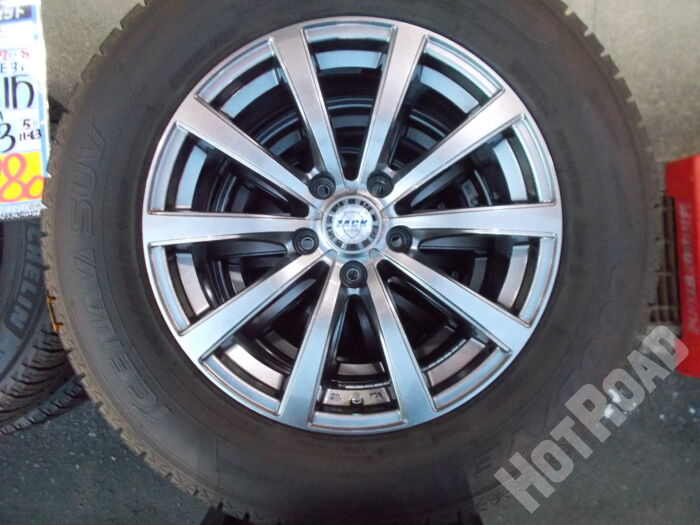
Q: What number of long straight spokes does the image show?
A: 10